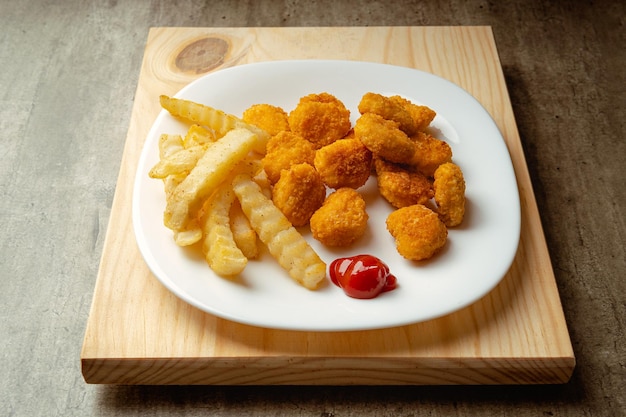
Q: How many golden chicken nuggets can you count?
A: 13